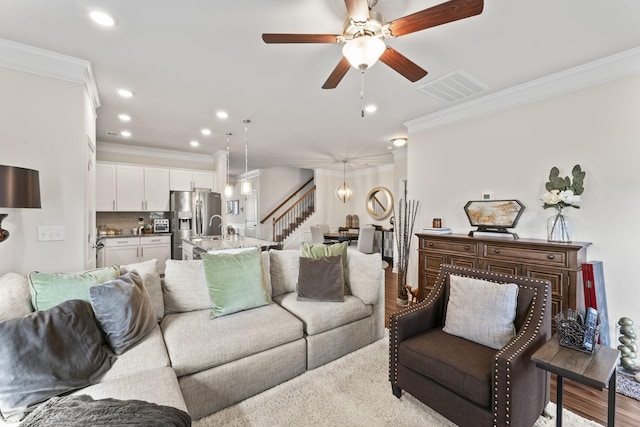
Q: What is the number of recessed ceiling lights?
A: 8